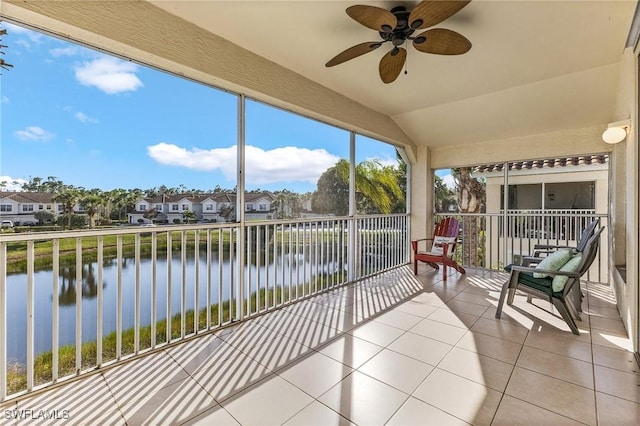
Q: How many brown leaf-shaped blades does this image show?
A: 5